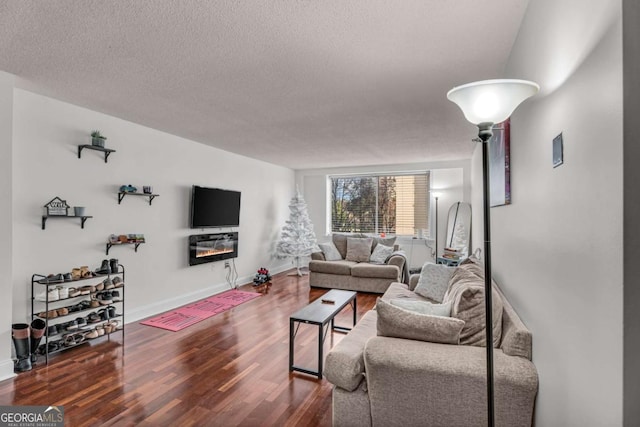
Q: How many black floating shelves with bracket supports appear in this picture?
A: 4